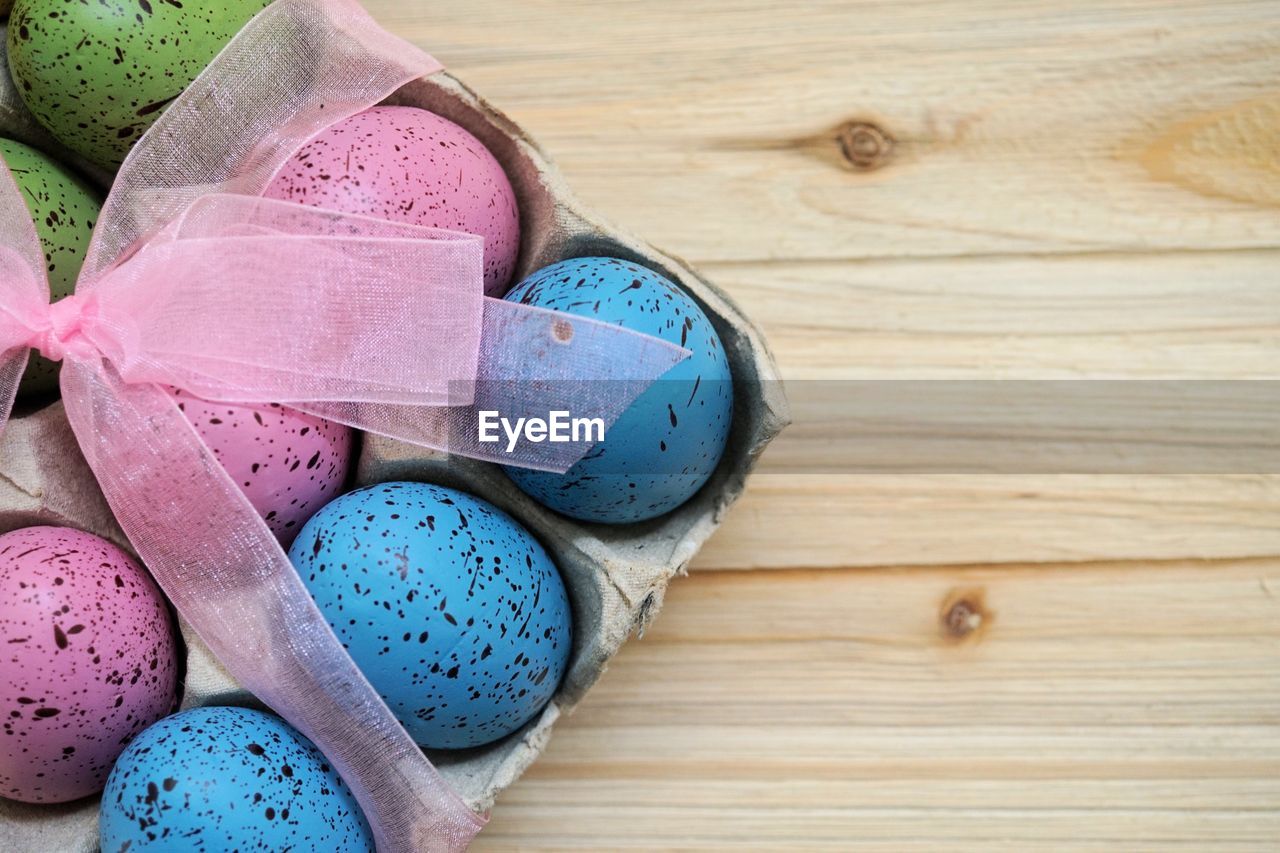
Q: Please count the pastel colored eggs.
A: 8